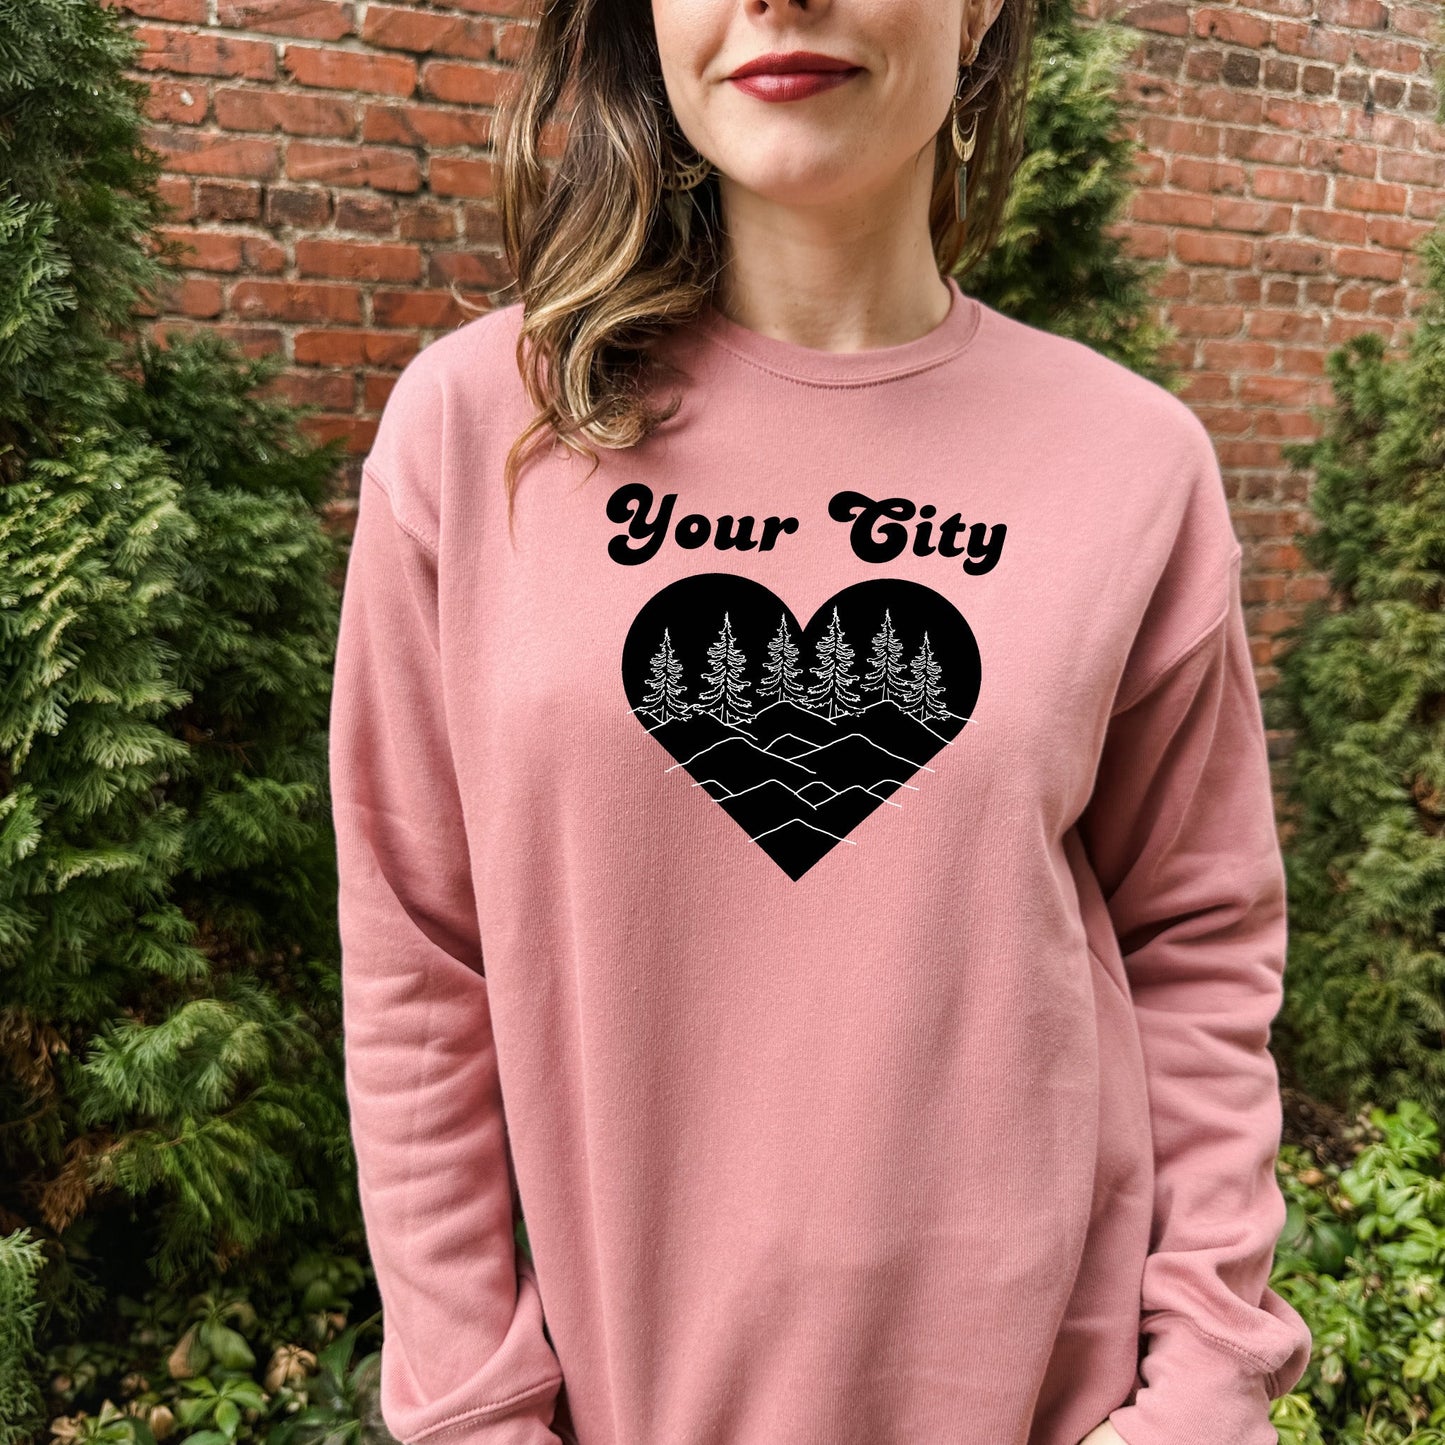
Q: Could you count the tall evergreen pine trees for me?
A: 6